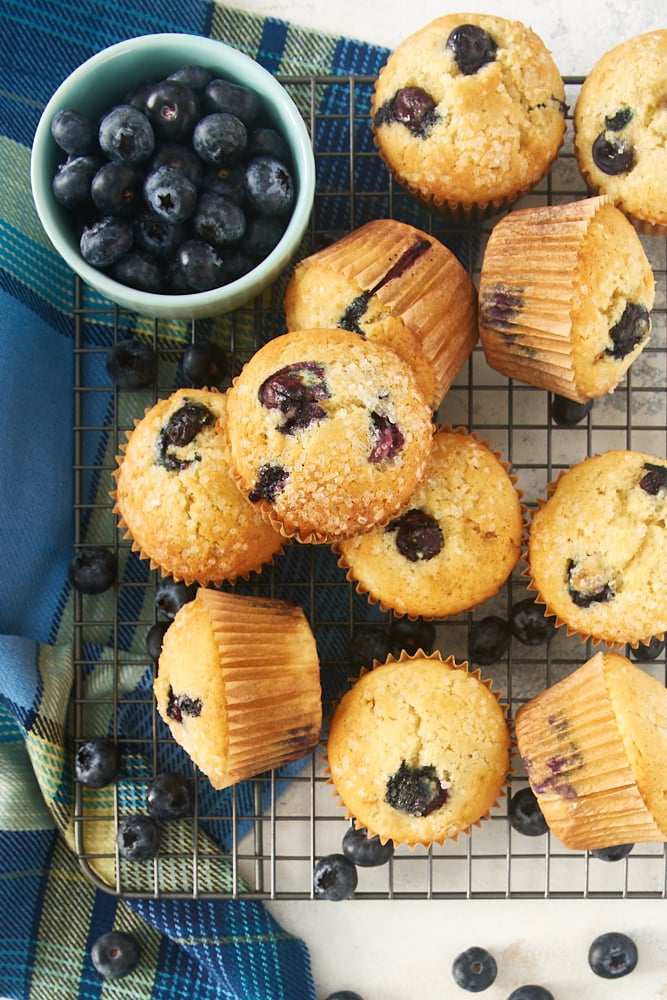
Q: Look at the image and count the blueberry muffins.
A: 11